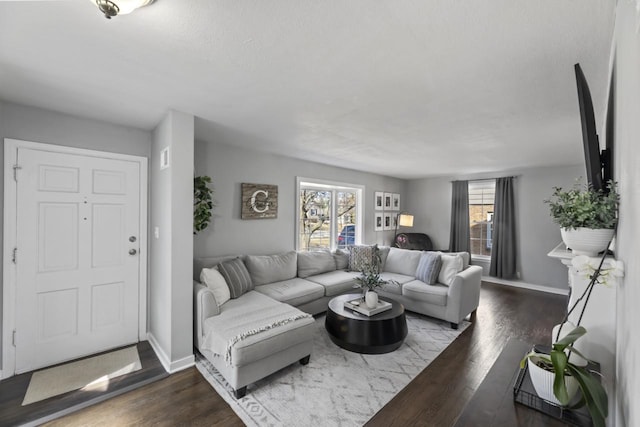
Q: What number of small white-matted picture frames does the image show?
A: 6